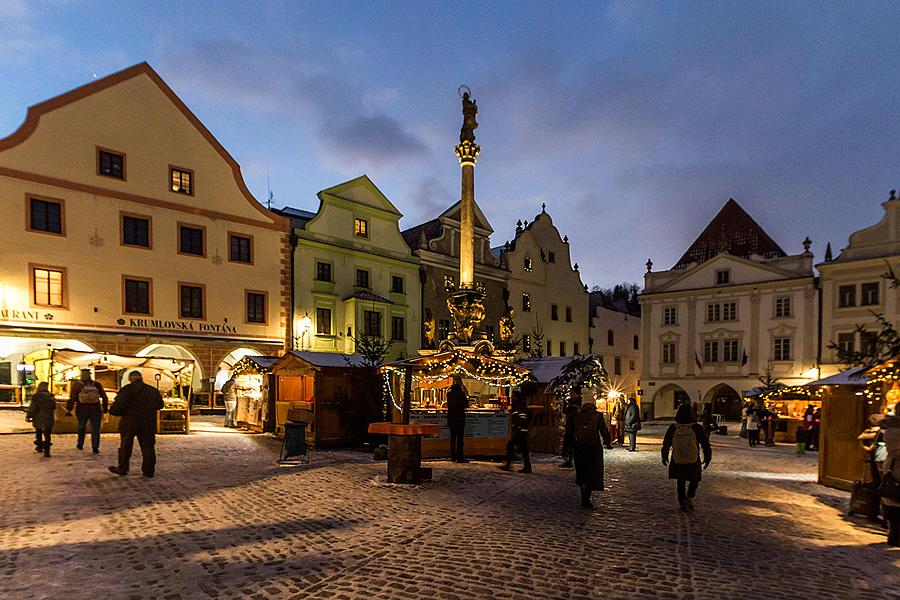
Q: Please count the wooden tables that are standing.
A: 1